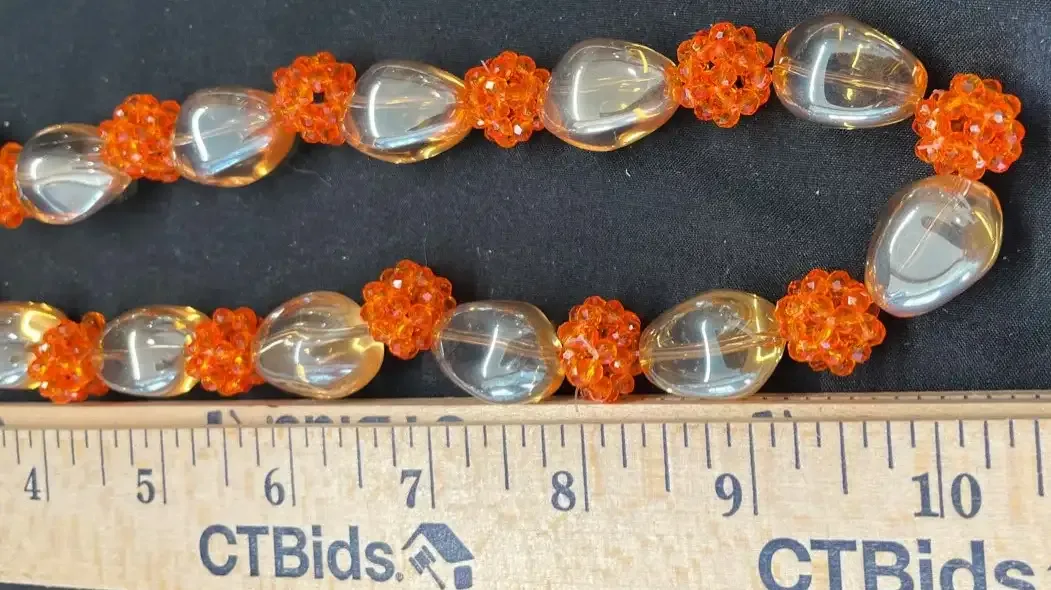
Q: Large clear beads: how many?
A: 11